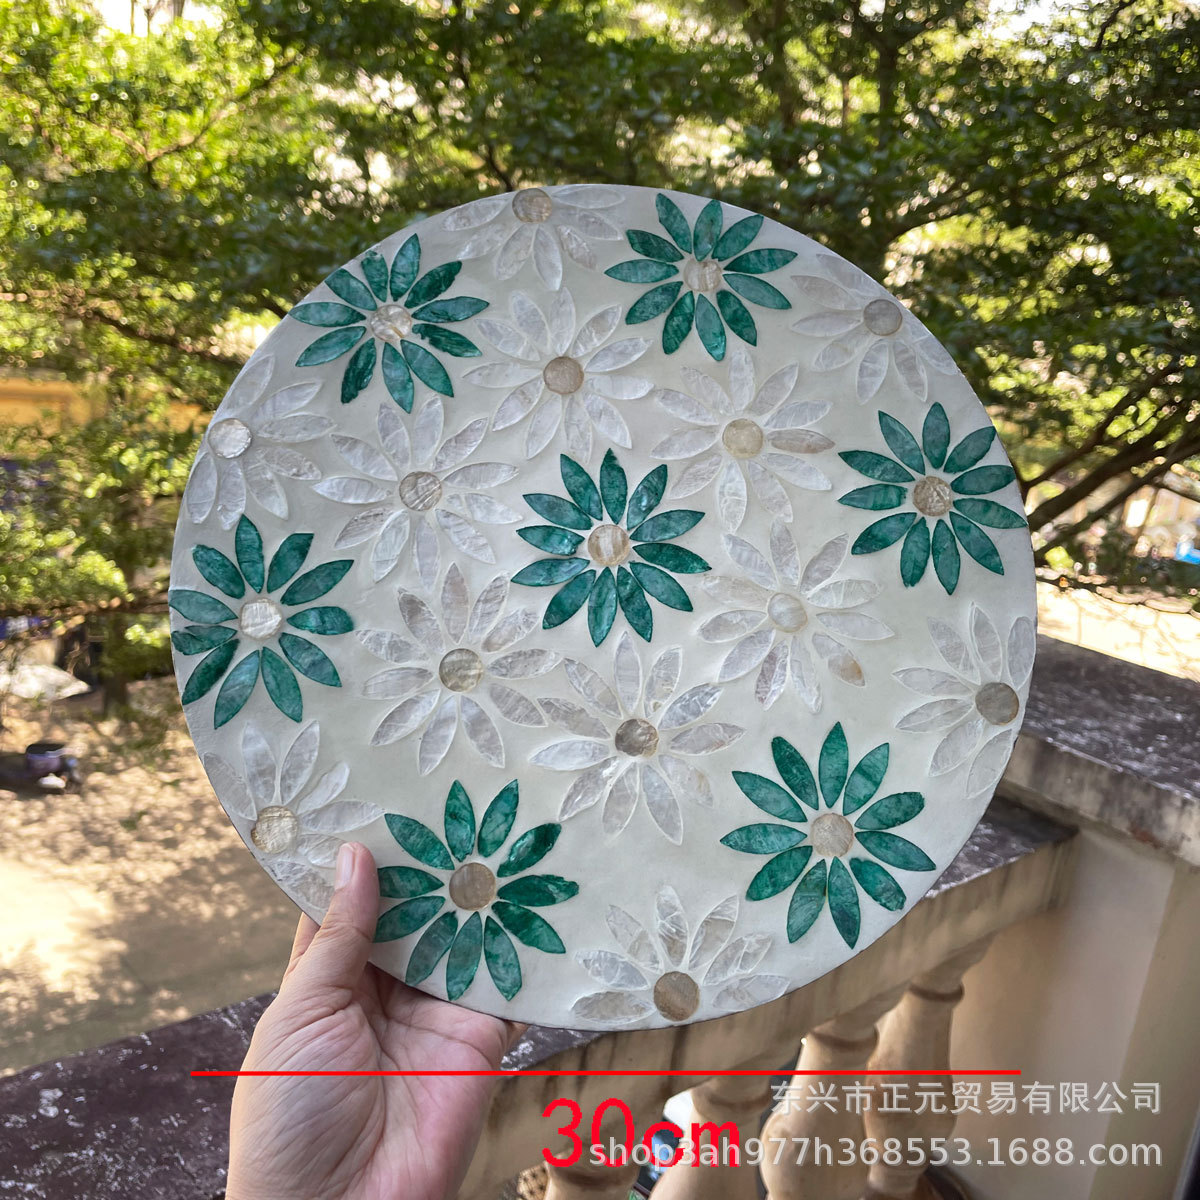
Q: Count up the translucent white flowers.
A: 12